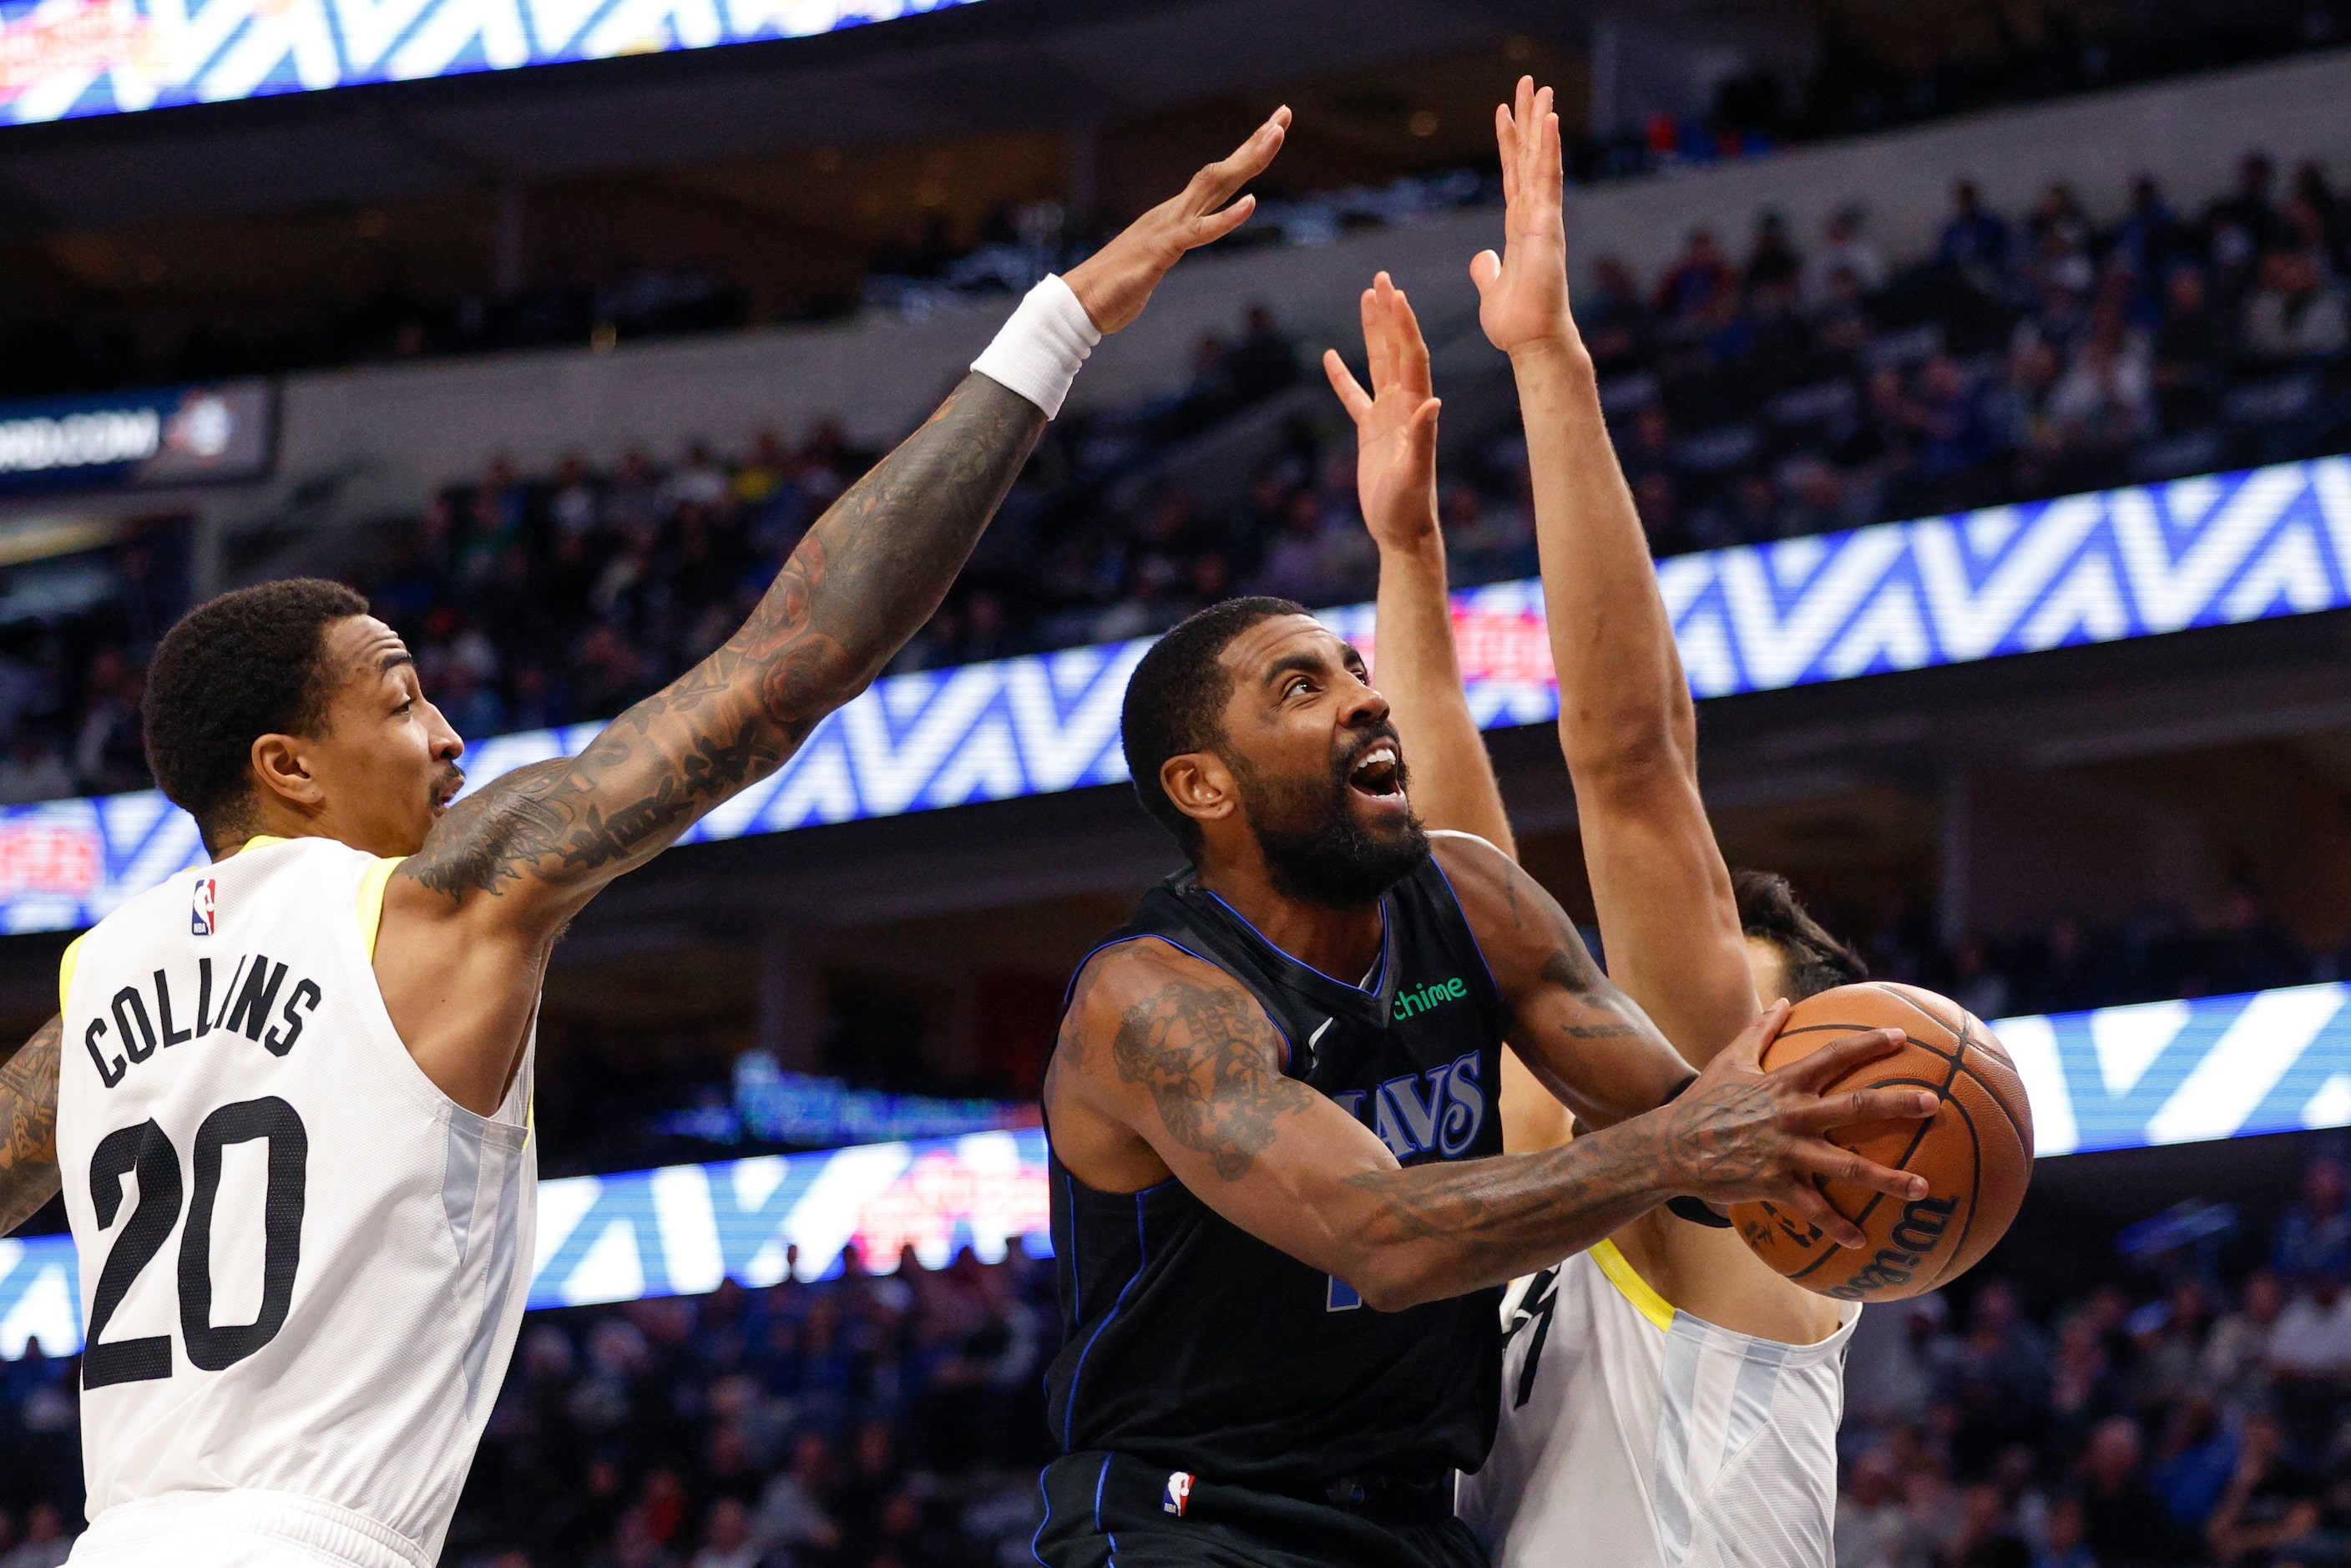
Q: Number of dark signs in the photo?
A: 1